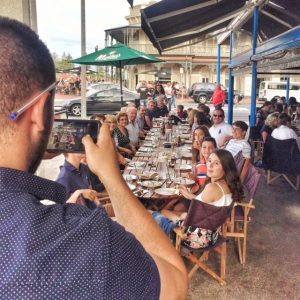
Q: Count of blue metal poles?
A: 4